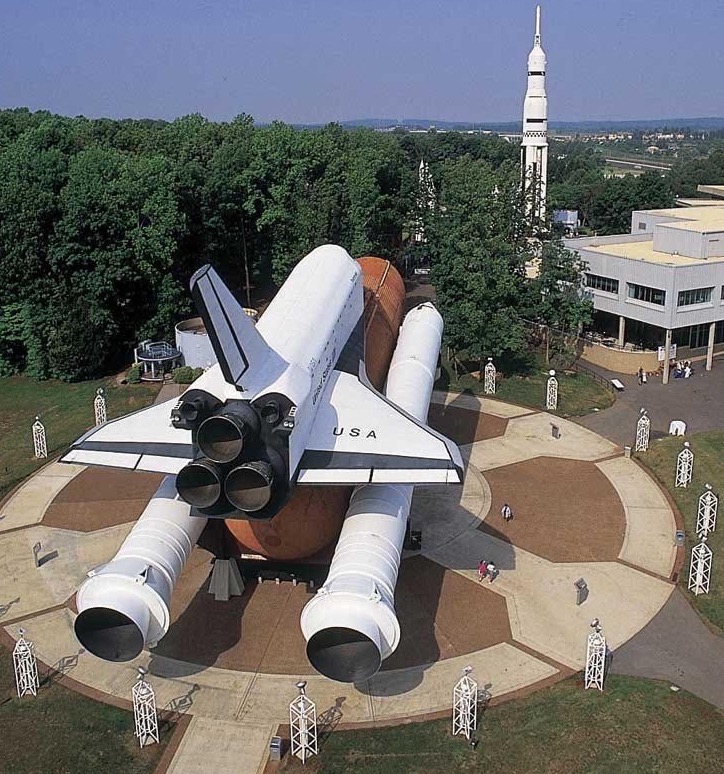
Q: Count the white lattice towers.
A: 13